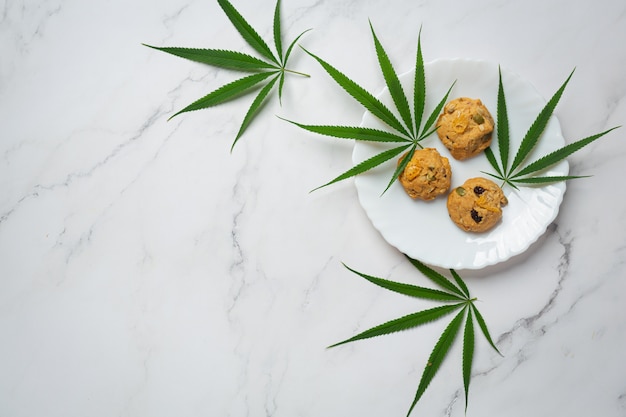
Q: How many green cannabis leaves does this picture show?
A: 4